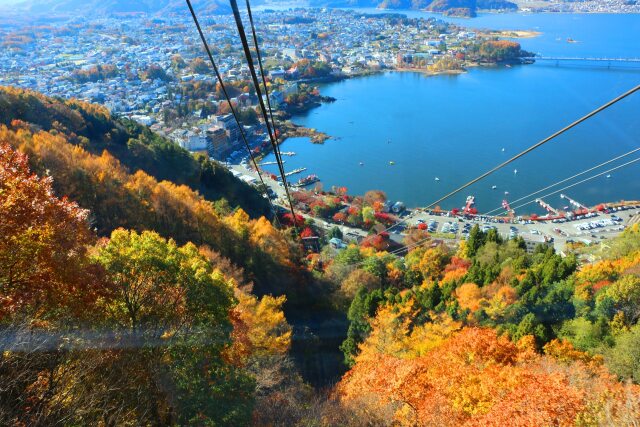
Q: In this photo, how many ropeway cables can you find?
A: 6